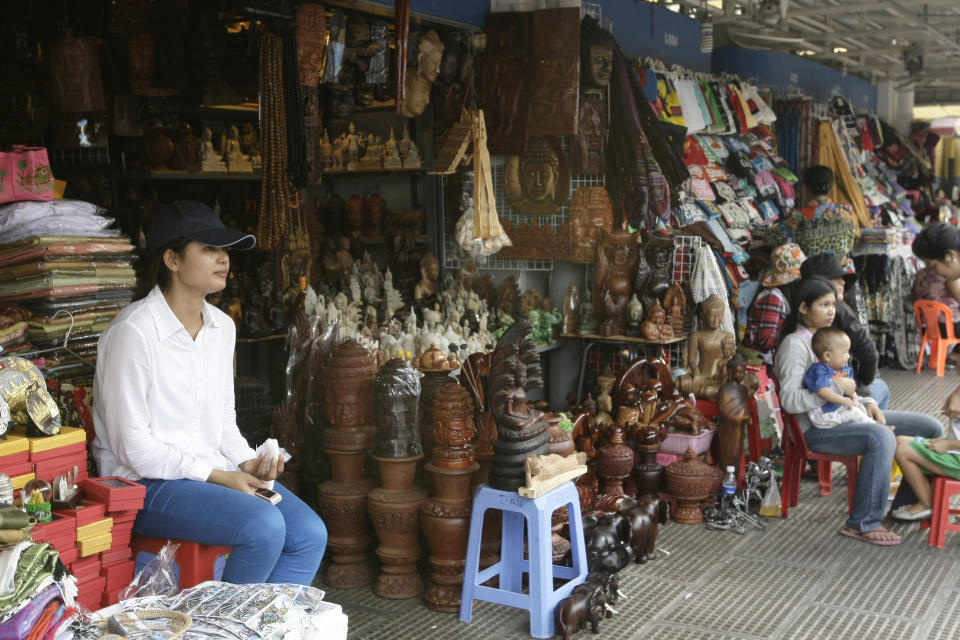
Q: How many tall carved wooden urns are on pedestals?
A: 3